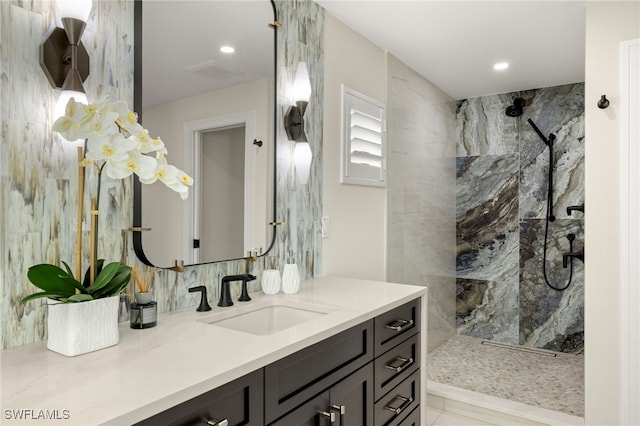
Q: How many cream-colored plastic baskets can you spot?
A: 0